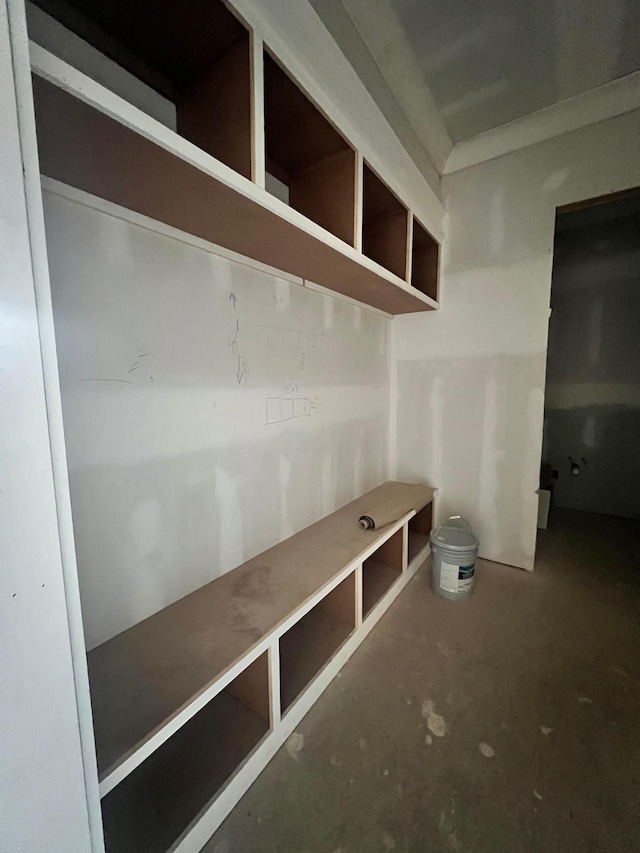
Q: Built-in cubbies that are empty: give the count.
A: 8